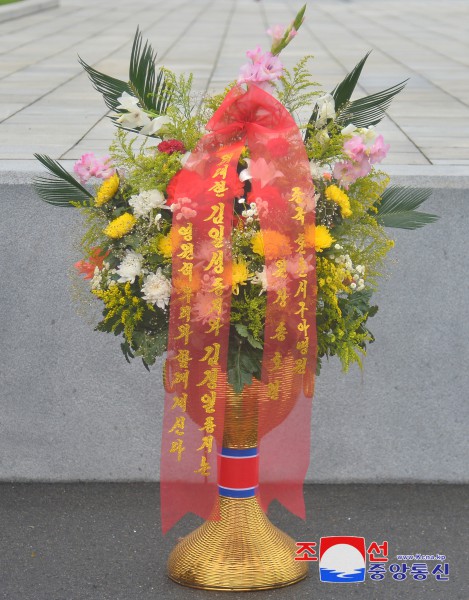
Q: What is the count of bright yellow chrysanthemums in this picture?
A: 7